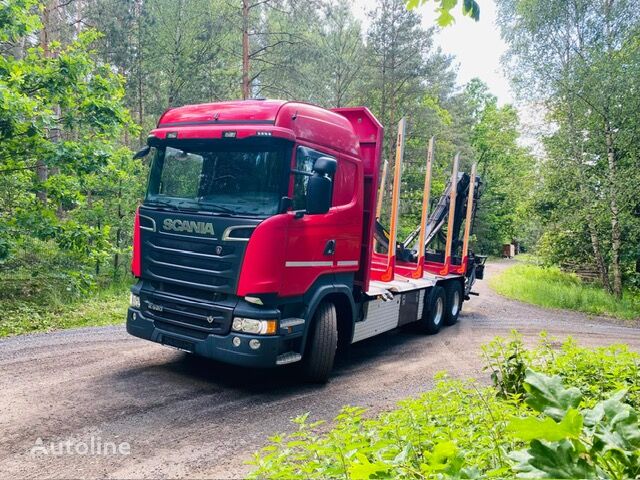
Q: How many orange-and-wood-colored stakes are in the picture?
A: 5